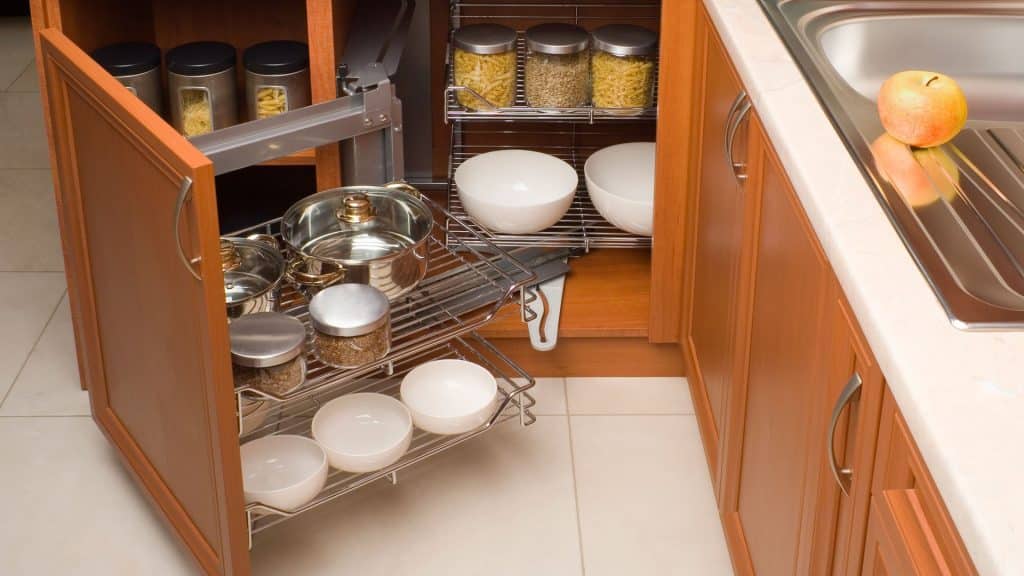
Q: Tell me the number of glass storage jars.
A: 5